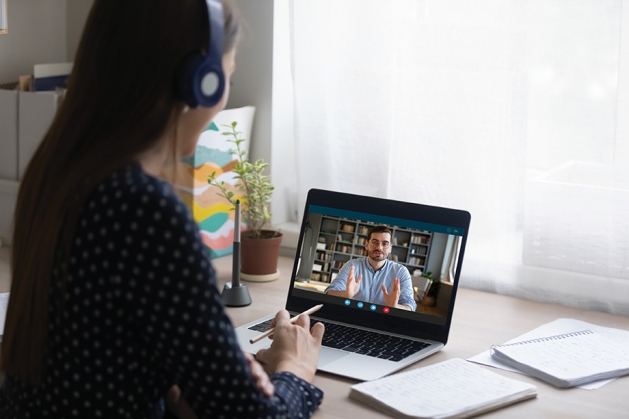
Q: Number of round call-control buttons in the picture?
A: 4